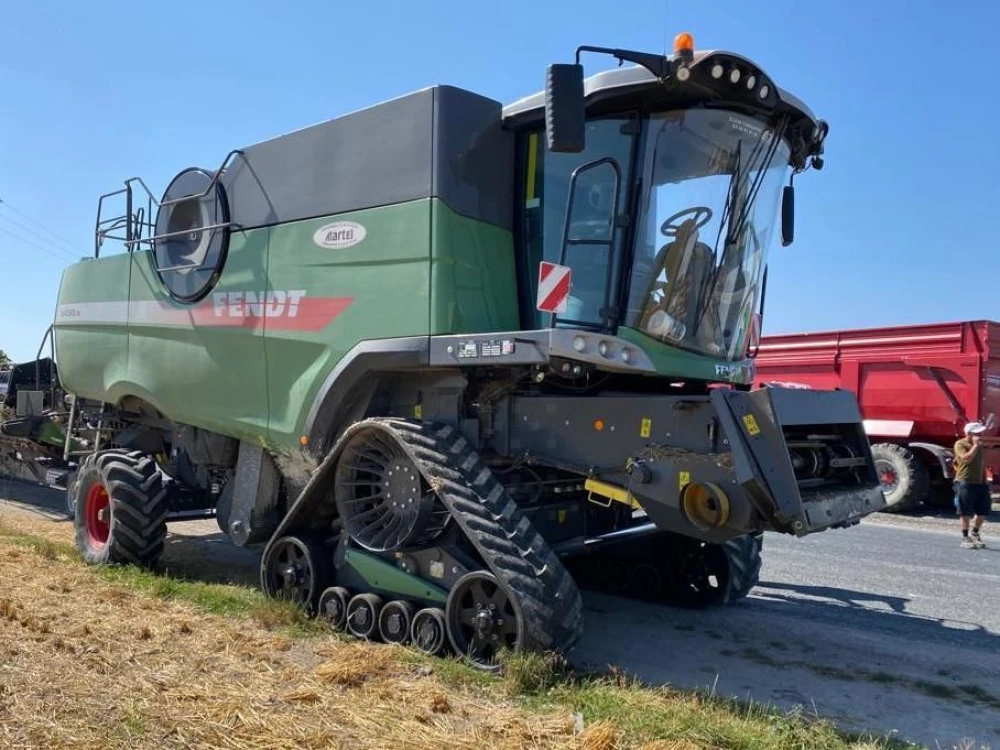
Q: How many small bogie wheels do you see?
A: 4